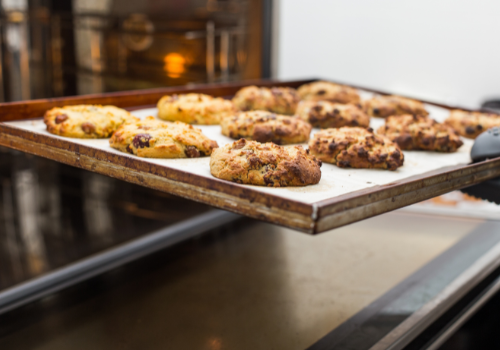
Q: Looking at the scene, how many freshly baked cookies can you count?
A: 12